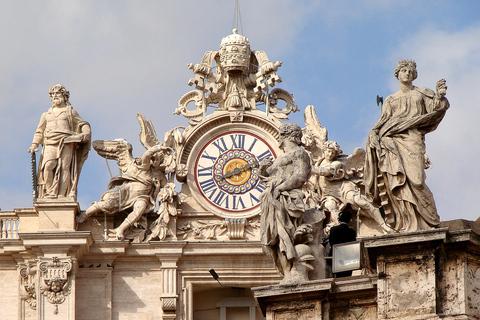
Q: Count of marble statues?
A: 5